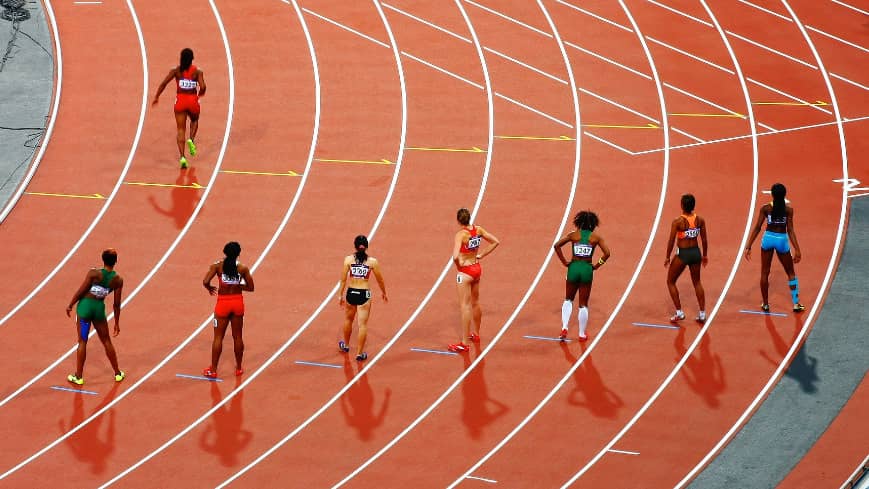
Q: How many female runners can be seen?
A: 8